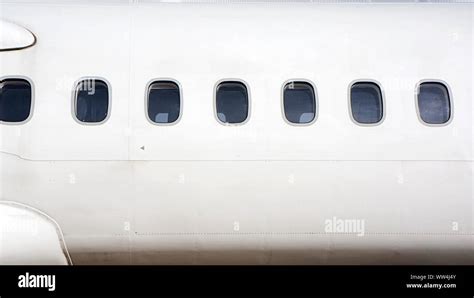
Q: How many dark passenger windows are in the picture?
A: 7